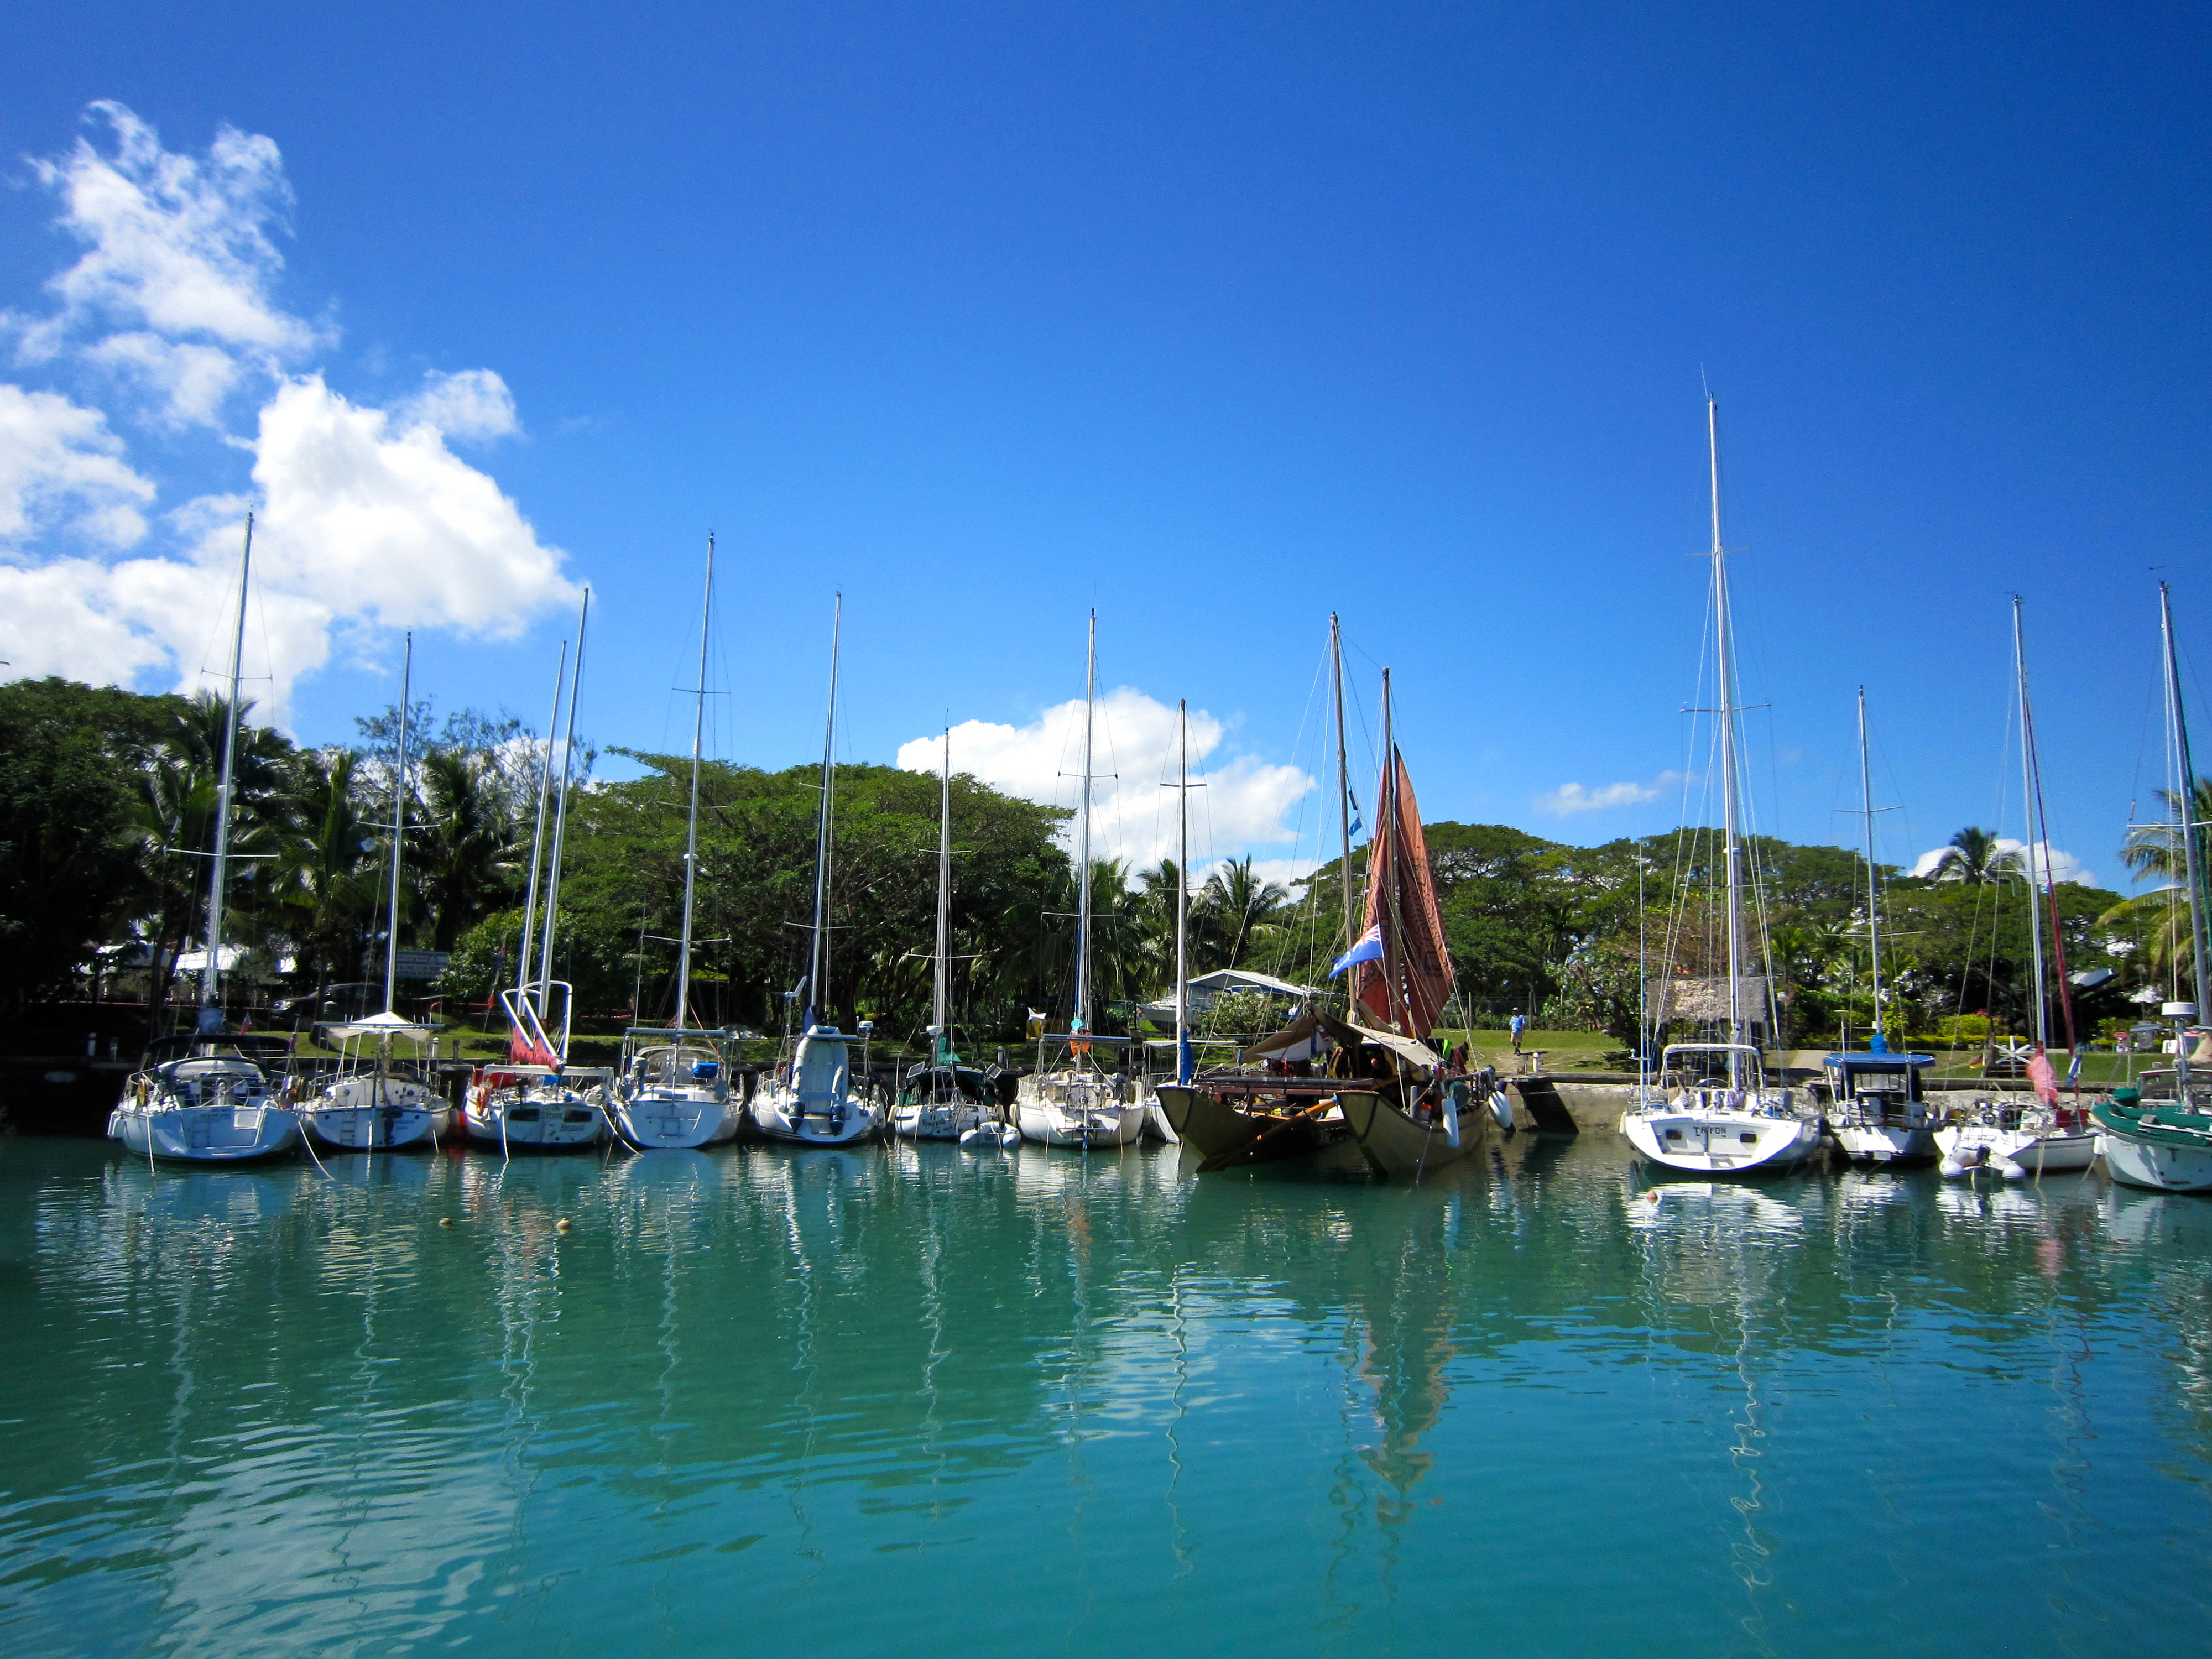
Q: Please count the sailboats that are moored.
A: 13